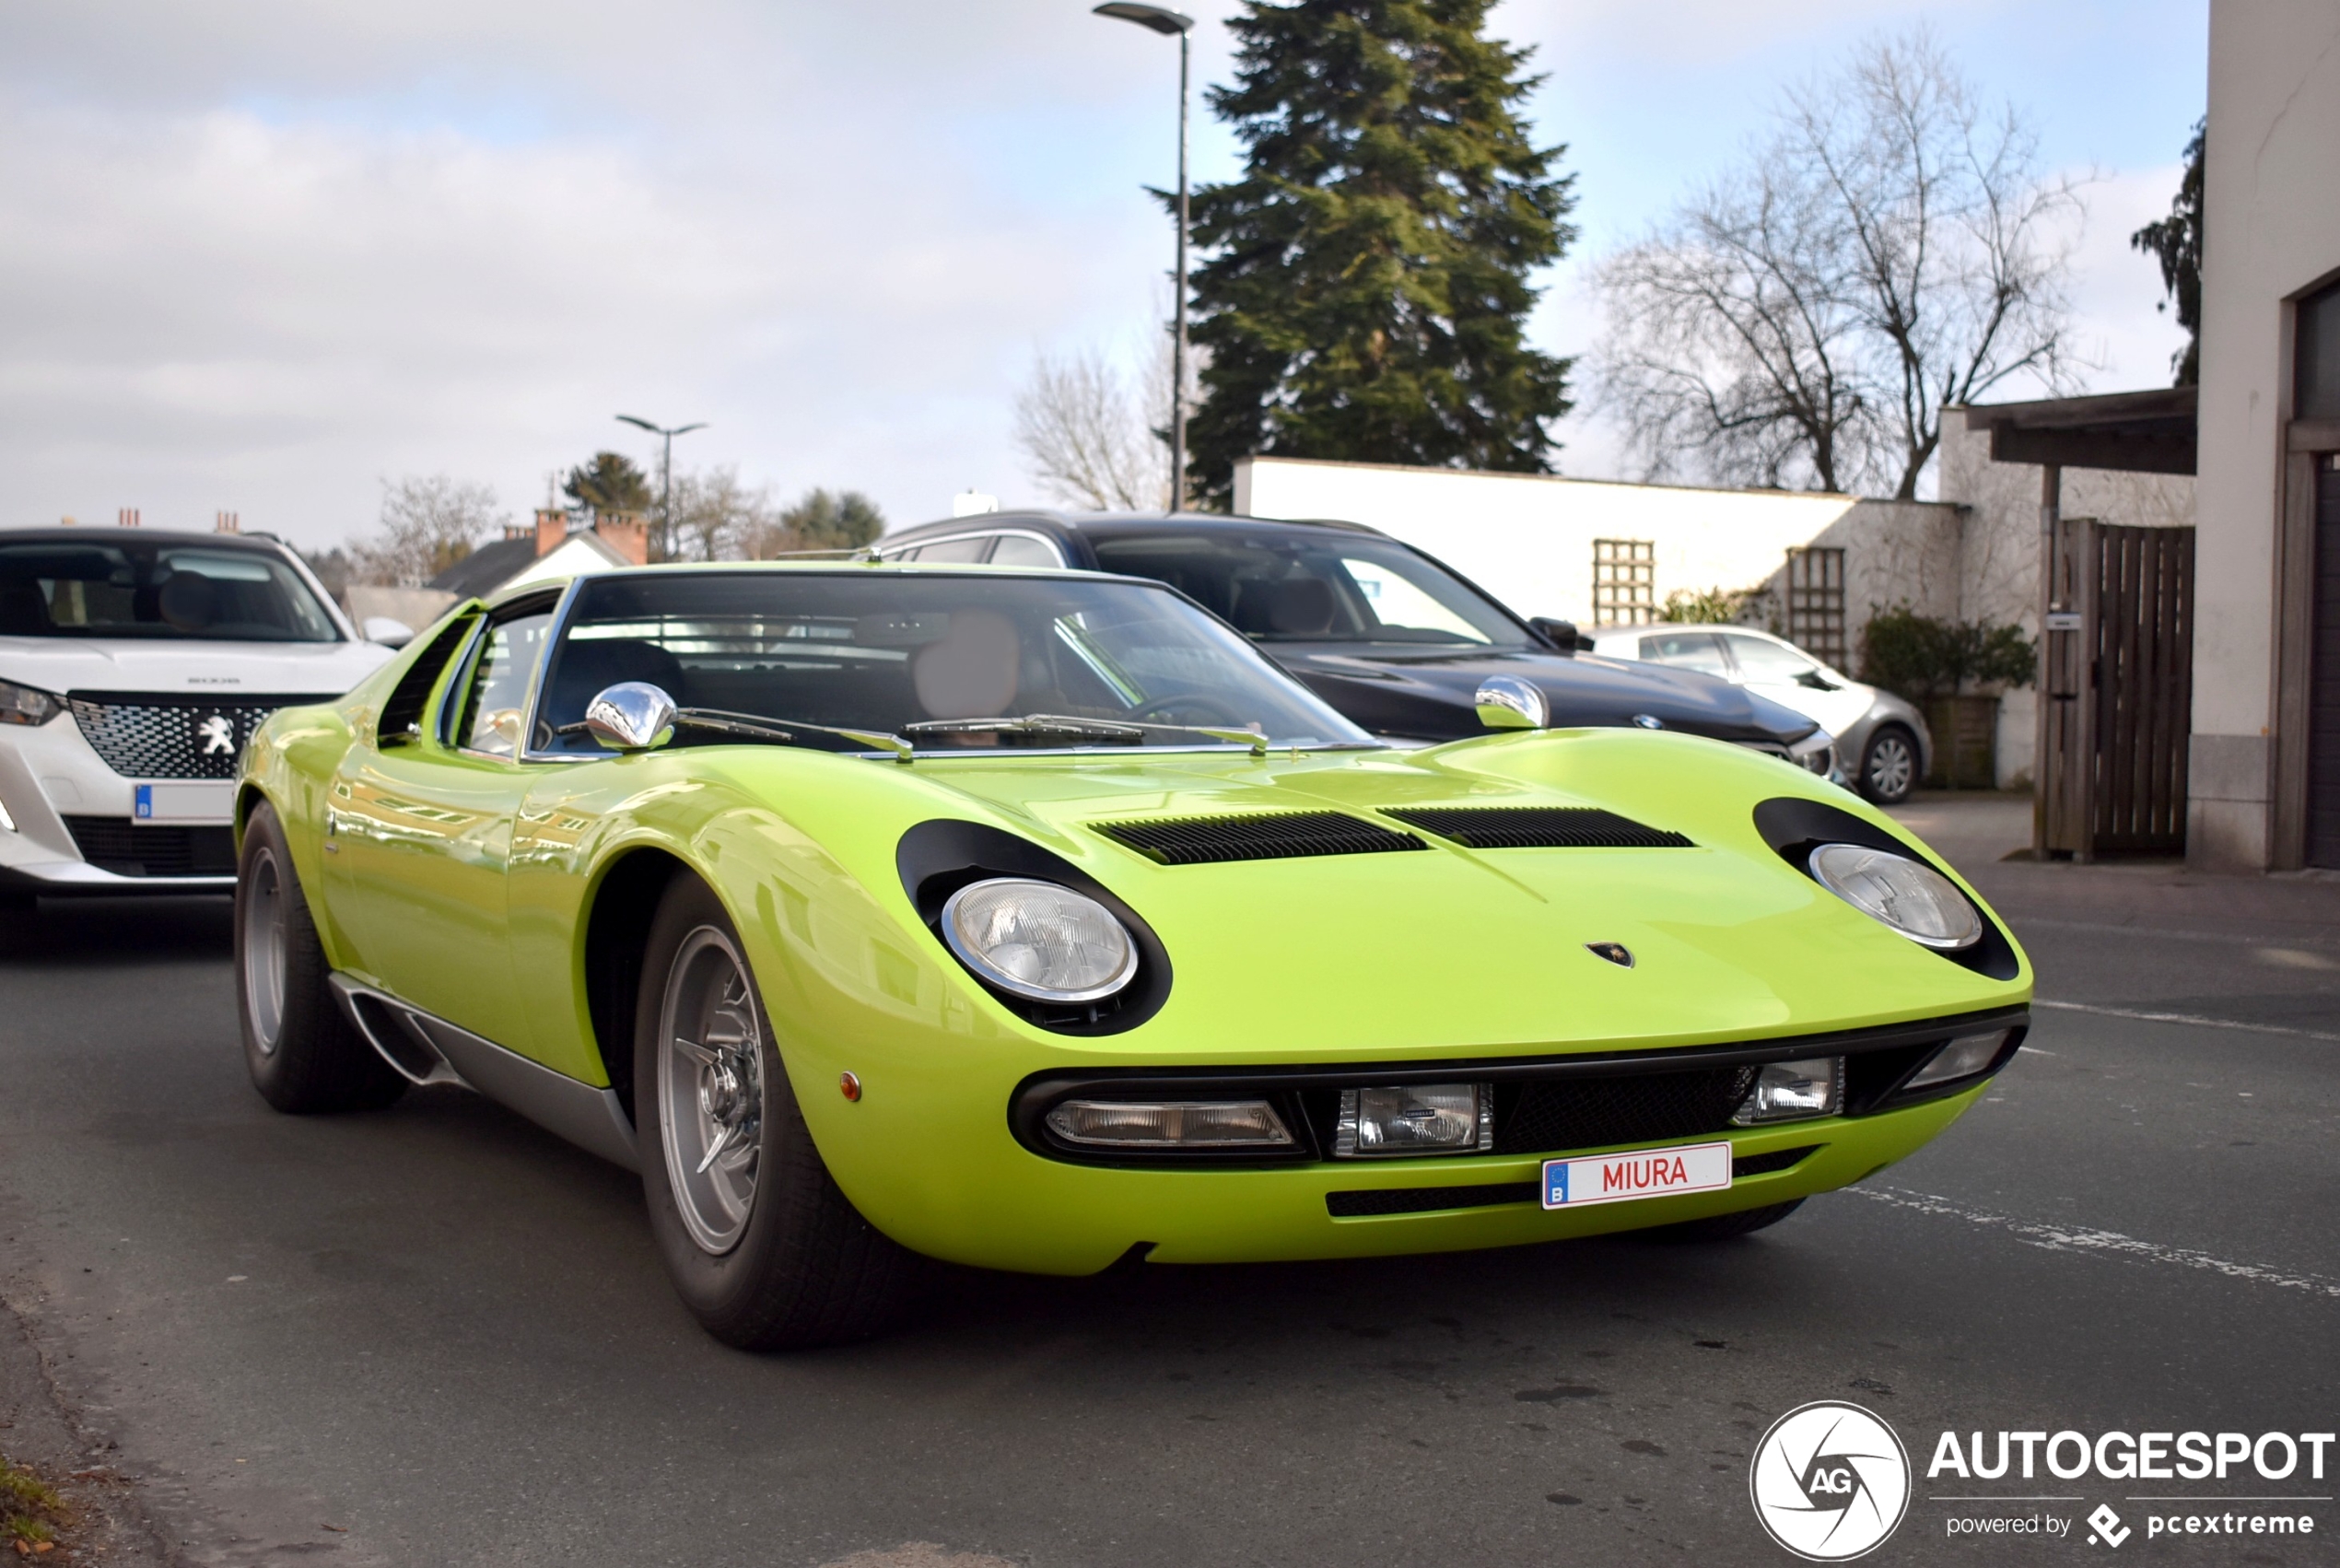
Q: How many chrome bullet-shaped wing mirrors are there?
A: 2